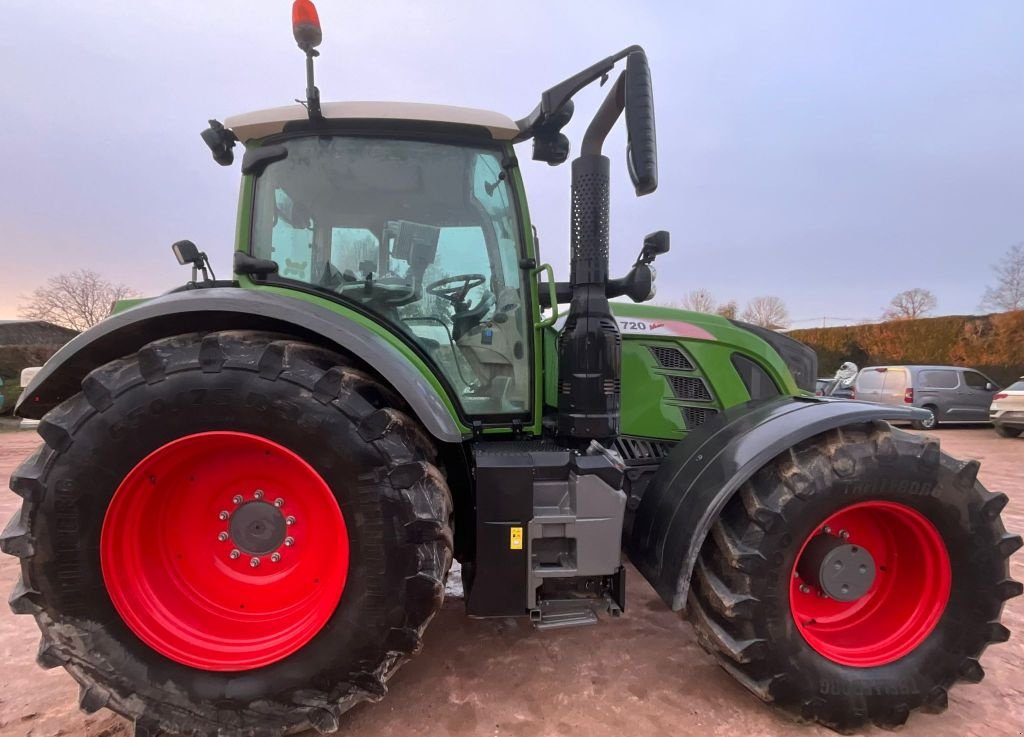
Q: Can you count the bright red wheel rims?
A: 2